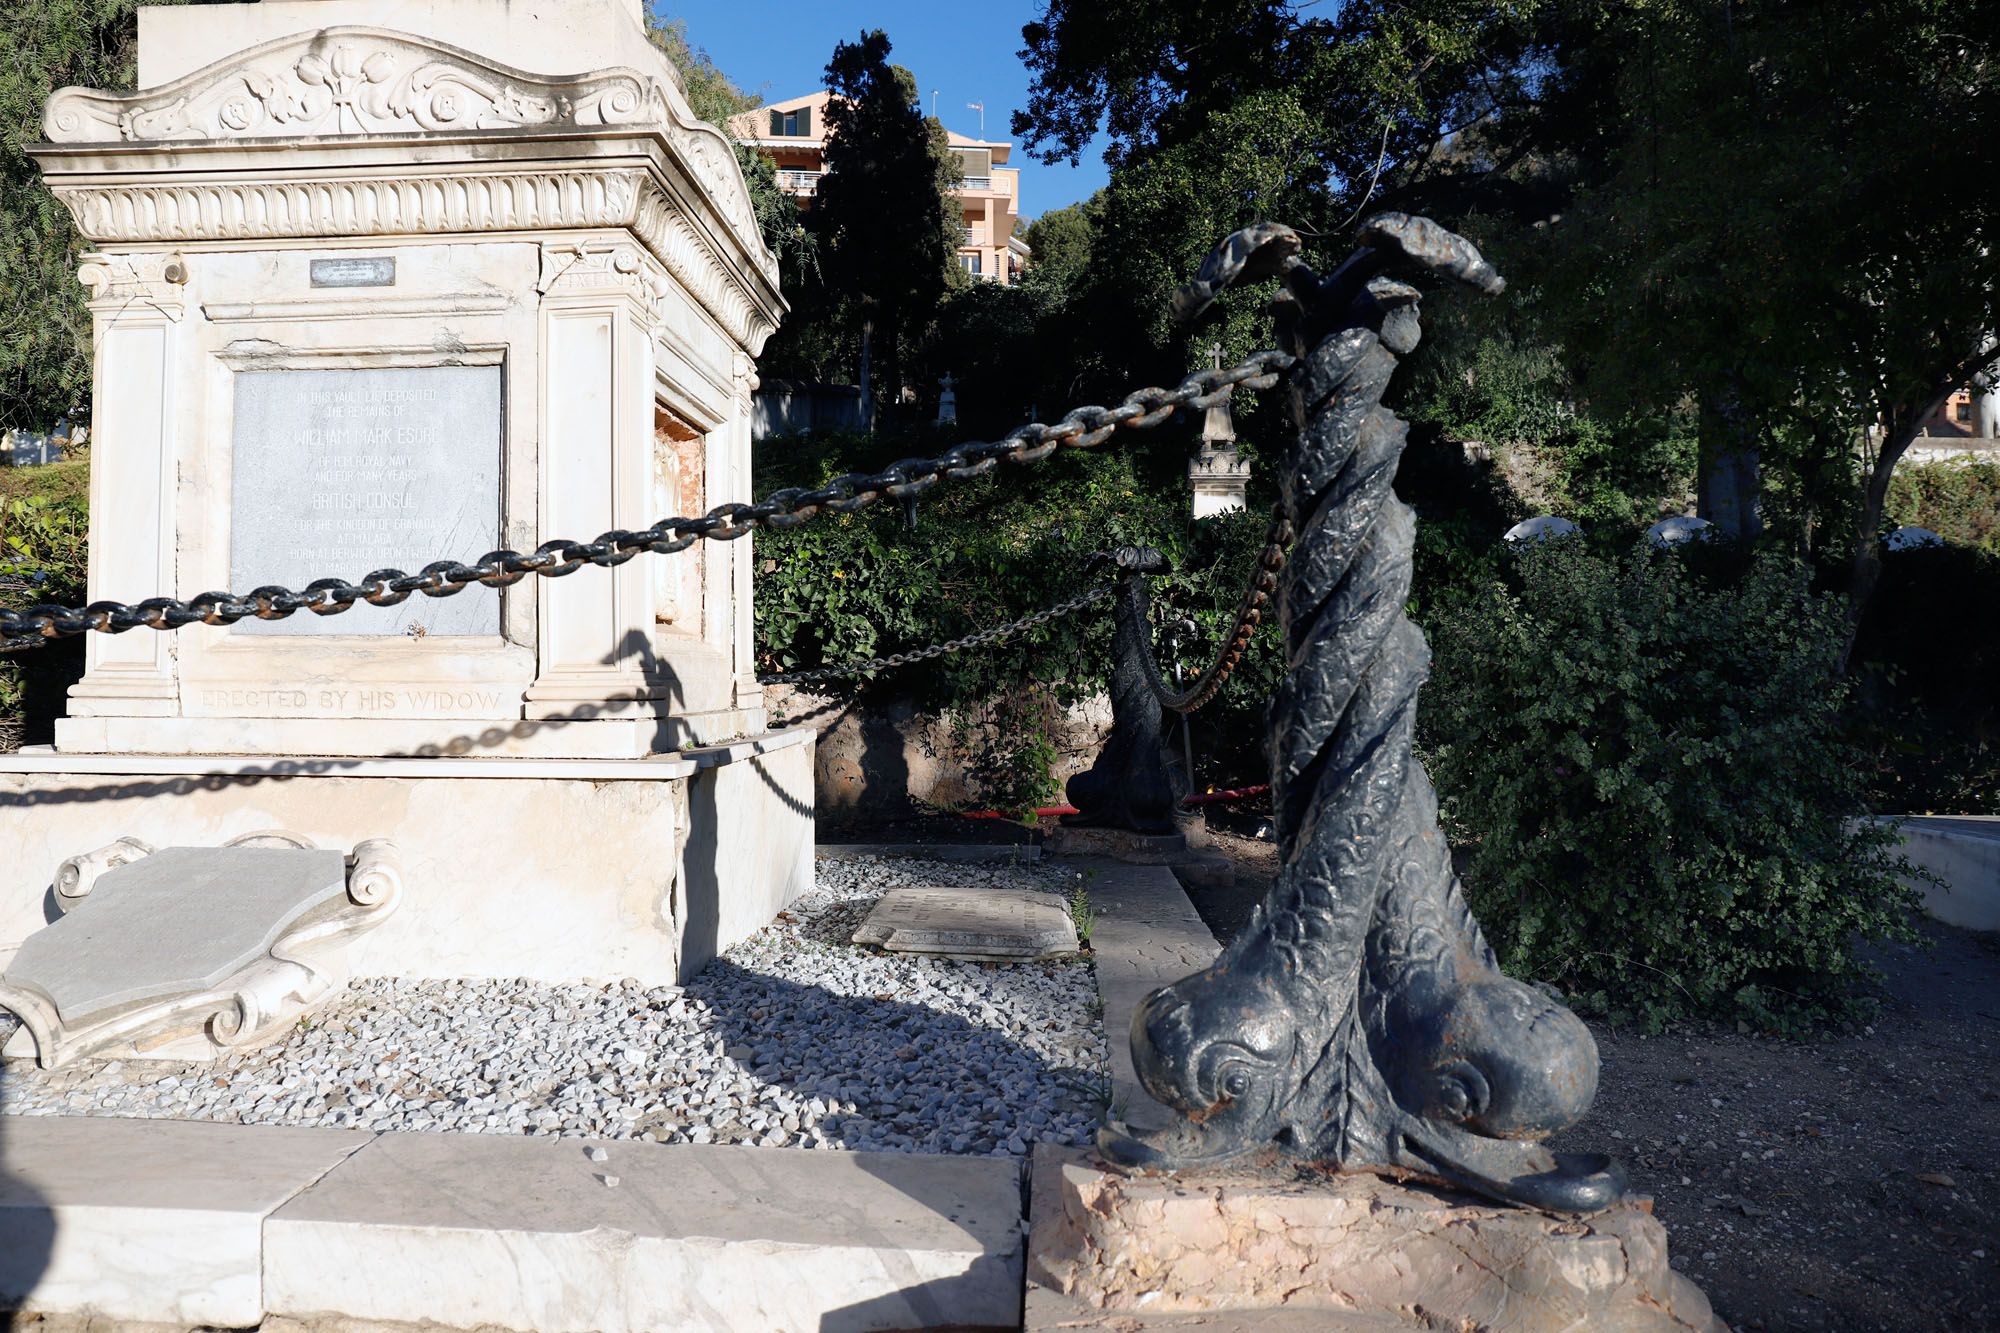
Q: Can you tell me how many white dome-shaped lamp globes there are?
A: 3